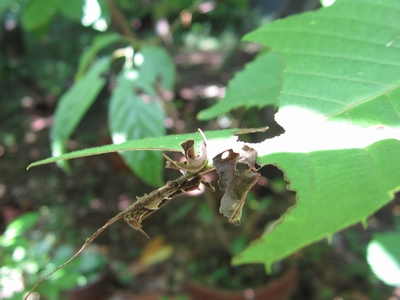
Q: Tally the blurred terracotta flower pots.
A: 2